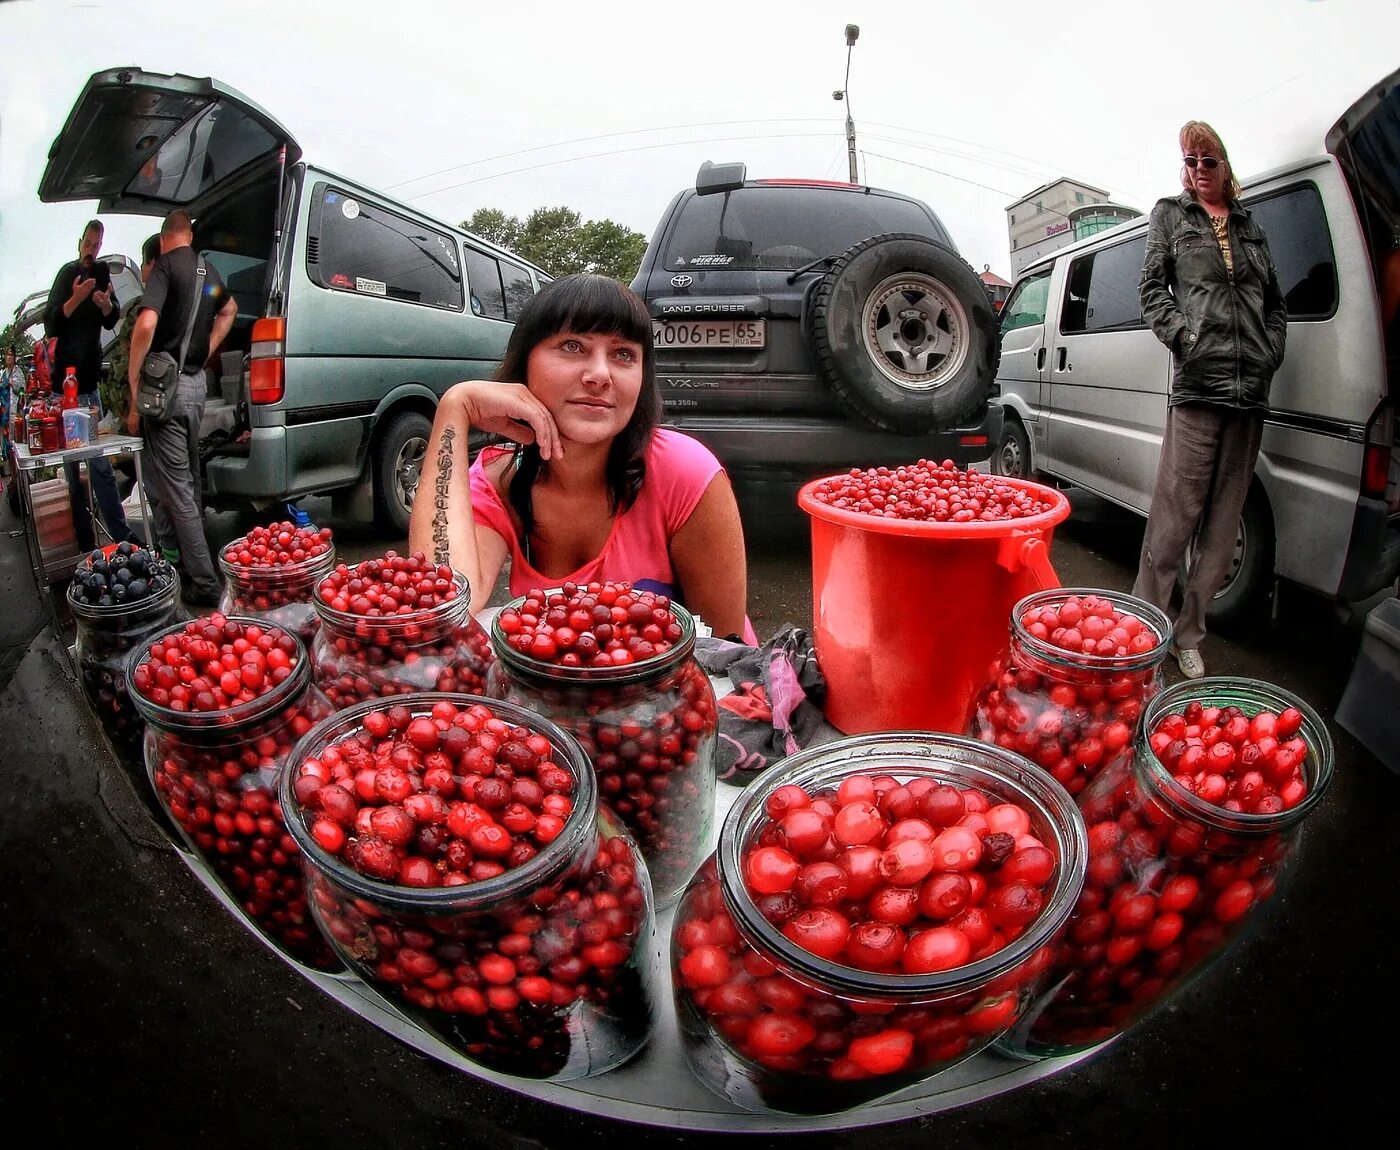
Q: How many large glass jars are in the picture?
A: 9